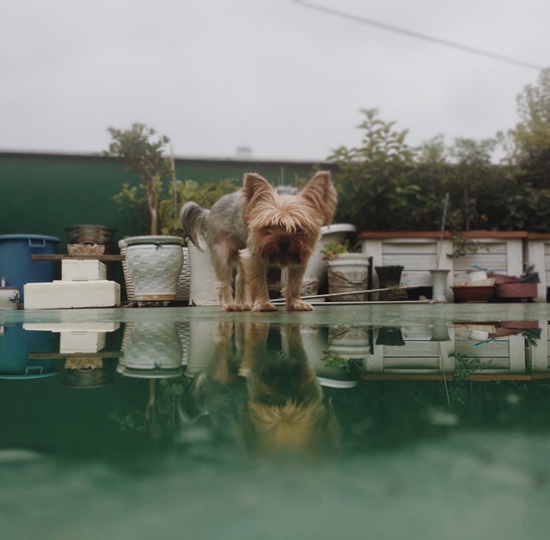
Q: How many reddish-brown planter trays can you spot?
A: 2